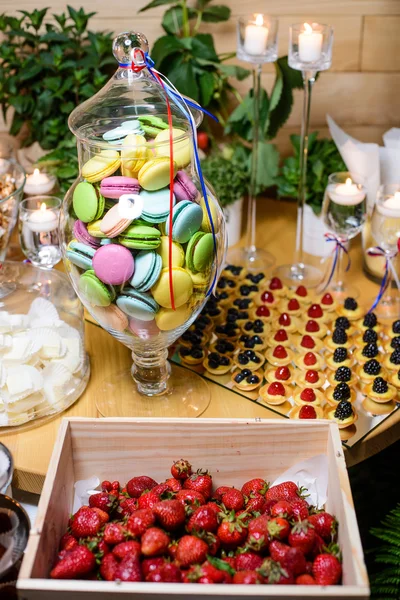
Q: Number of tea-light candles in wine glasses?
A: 4